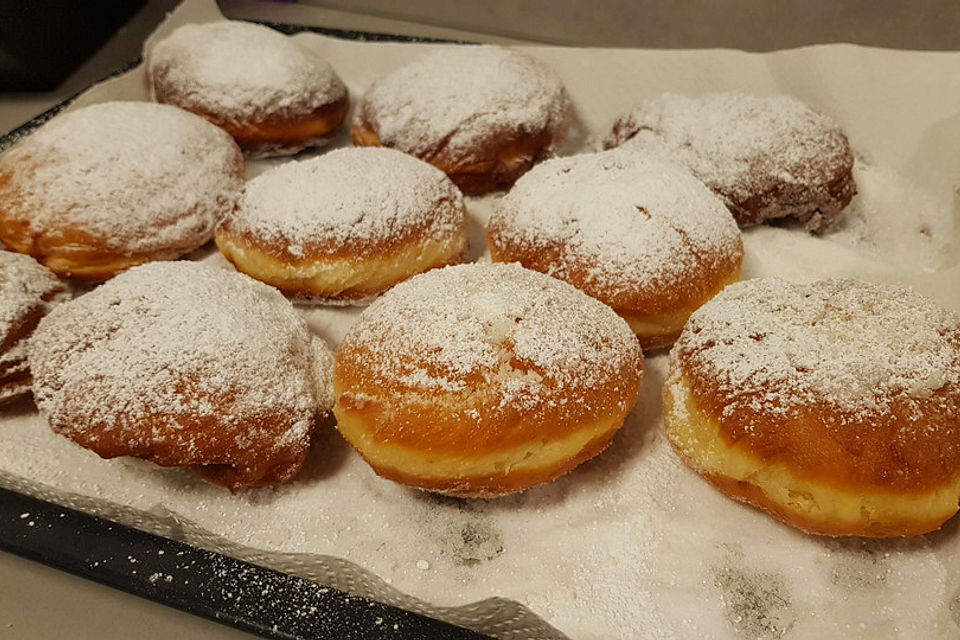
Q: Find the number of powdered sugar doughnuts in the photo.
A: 10